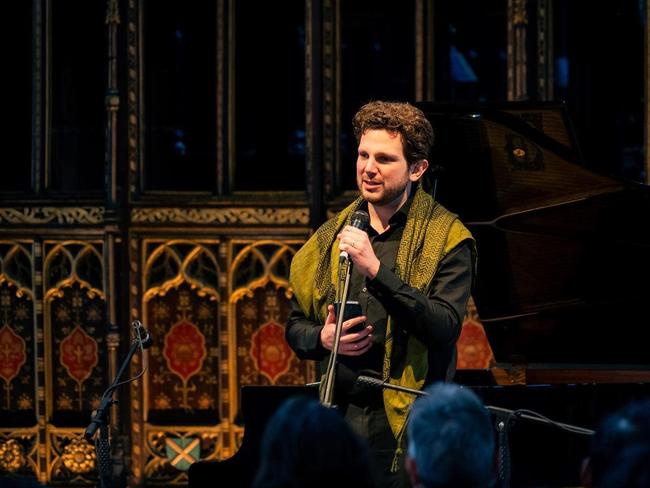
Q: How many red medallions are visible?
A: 5